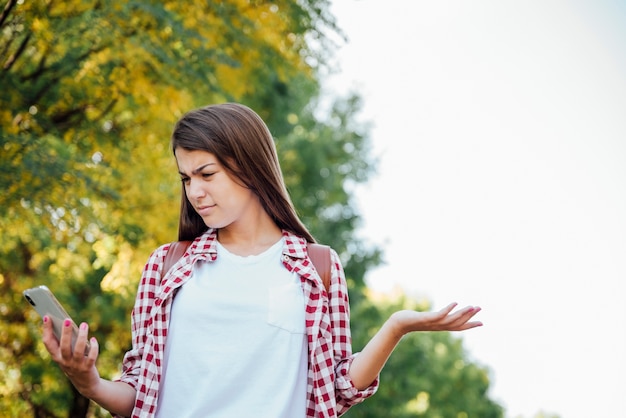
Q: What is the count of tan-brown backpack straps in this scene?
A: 2